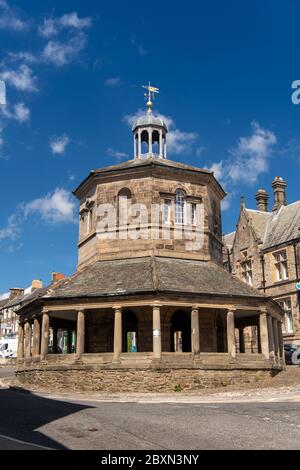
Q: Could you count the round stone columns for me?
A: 13